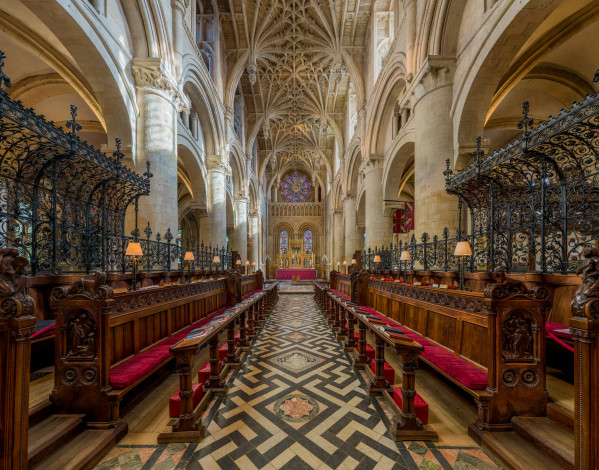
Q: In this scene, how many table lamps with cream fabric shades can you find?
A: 12